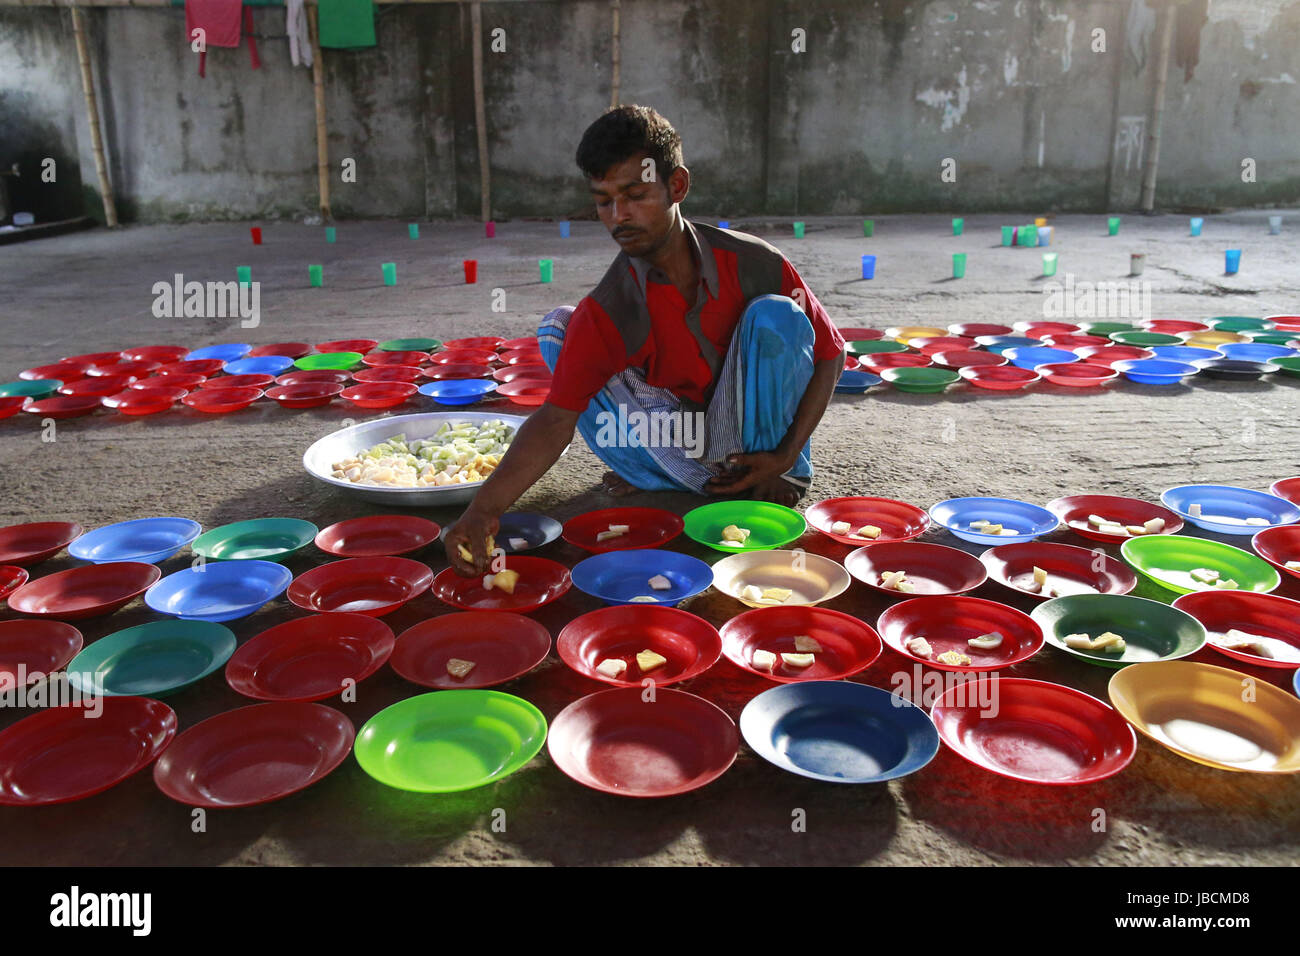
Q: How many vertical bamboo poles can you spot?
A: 5